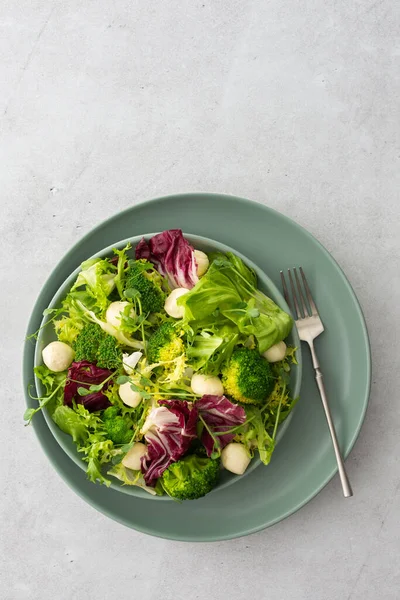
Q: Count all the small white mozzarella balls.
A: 9